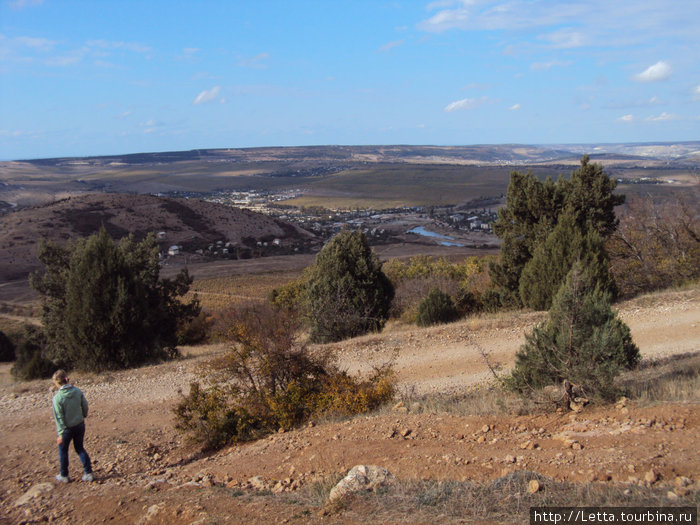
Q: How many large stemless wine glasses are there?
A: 0